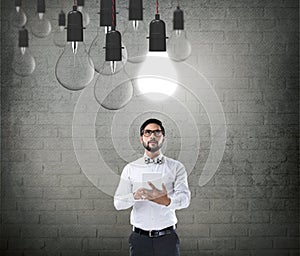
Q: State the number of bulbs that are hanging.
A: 11